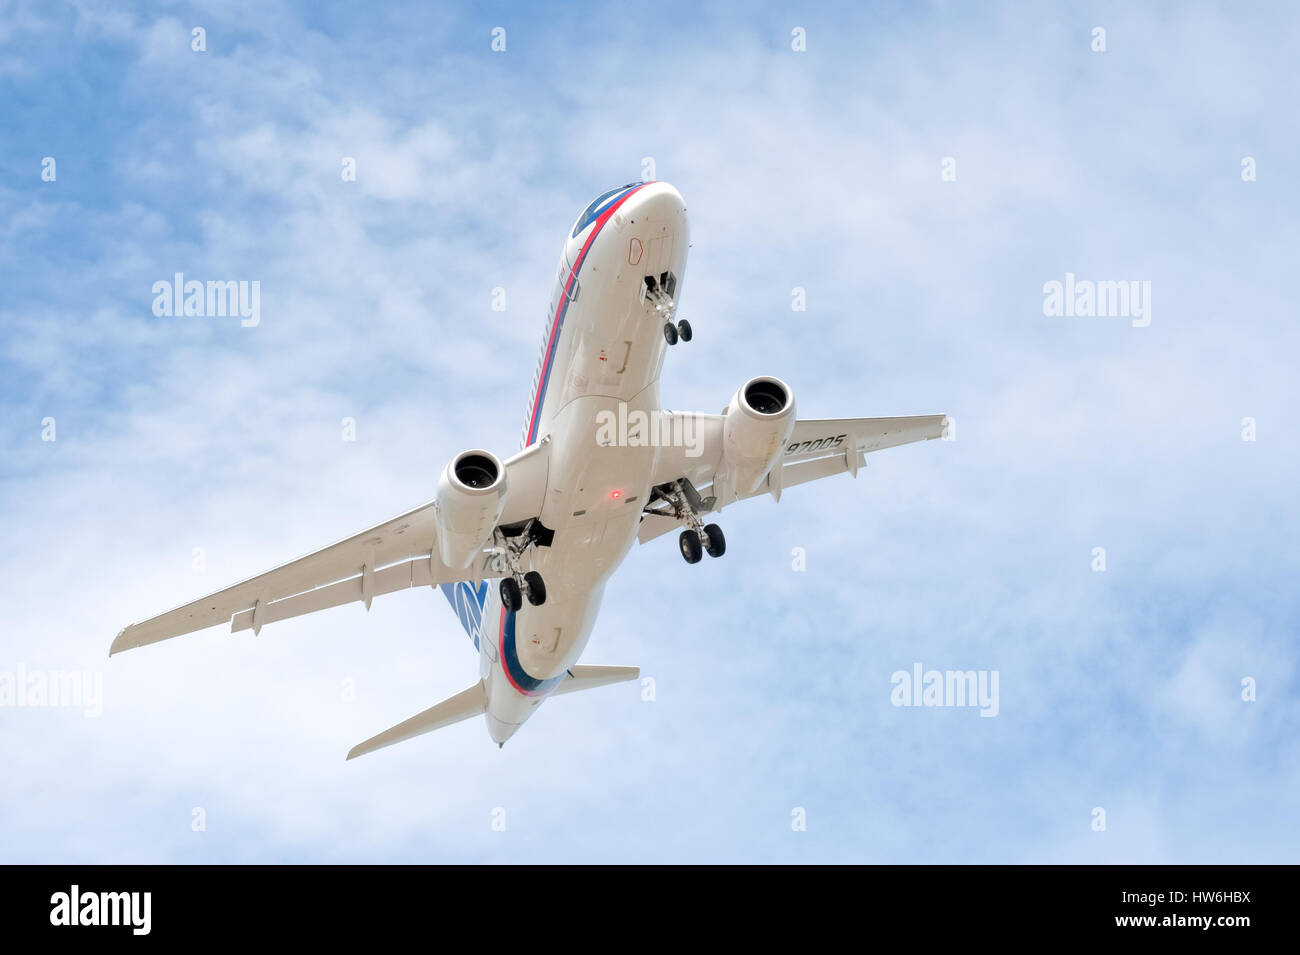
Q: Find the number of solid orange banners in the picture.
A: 0